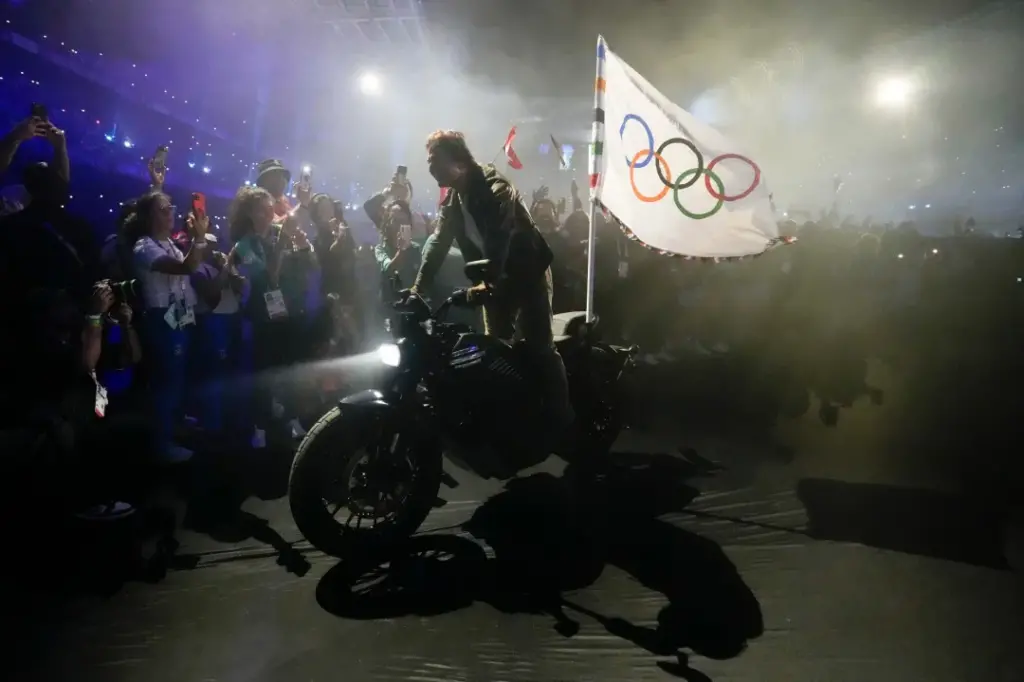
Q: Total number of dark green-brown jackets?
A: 1